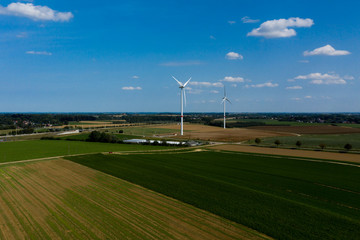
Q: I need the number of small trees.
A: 5